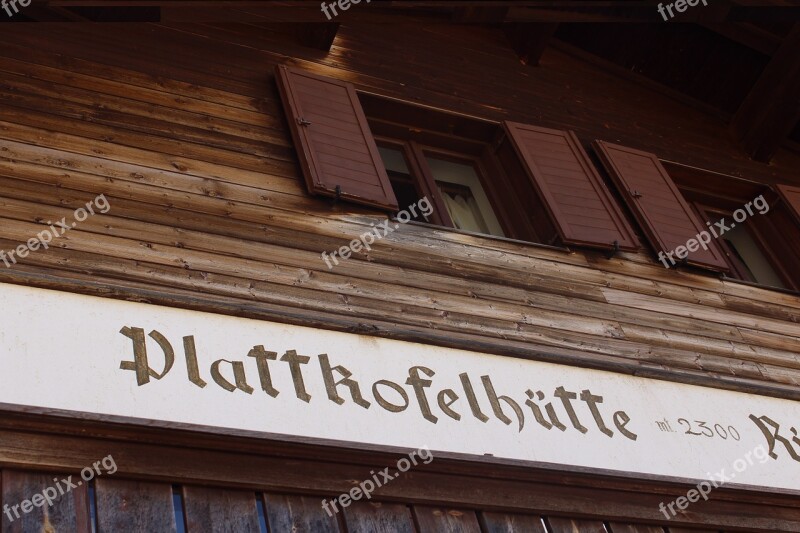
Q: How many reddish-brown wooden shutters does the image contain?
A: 4